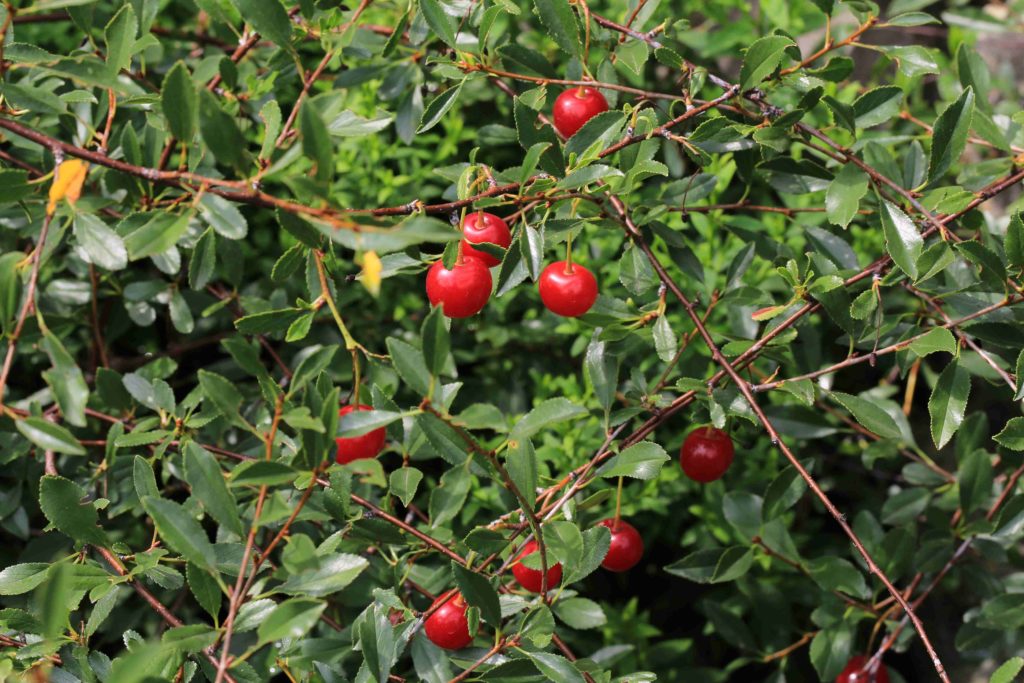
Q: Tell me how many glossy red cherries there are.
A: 10